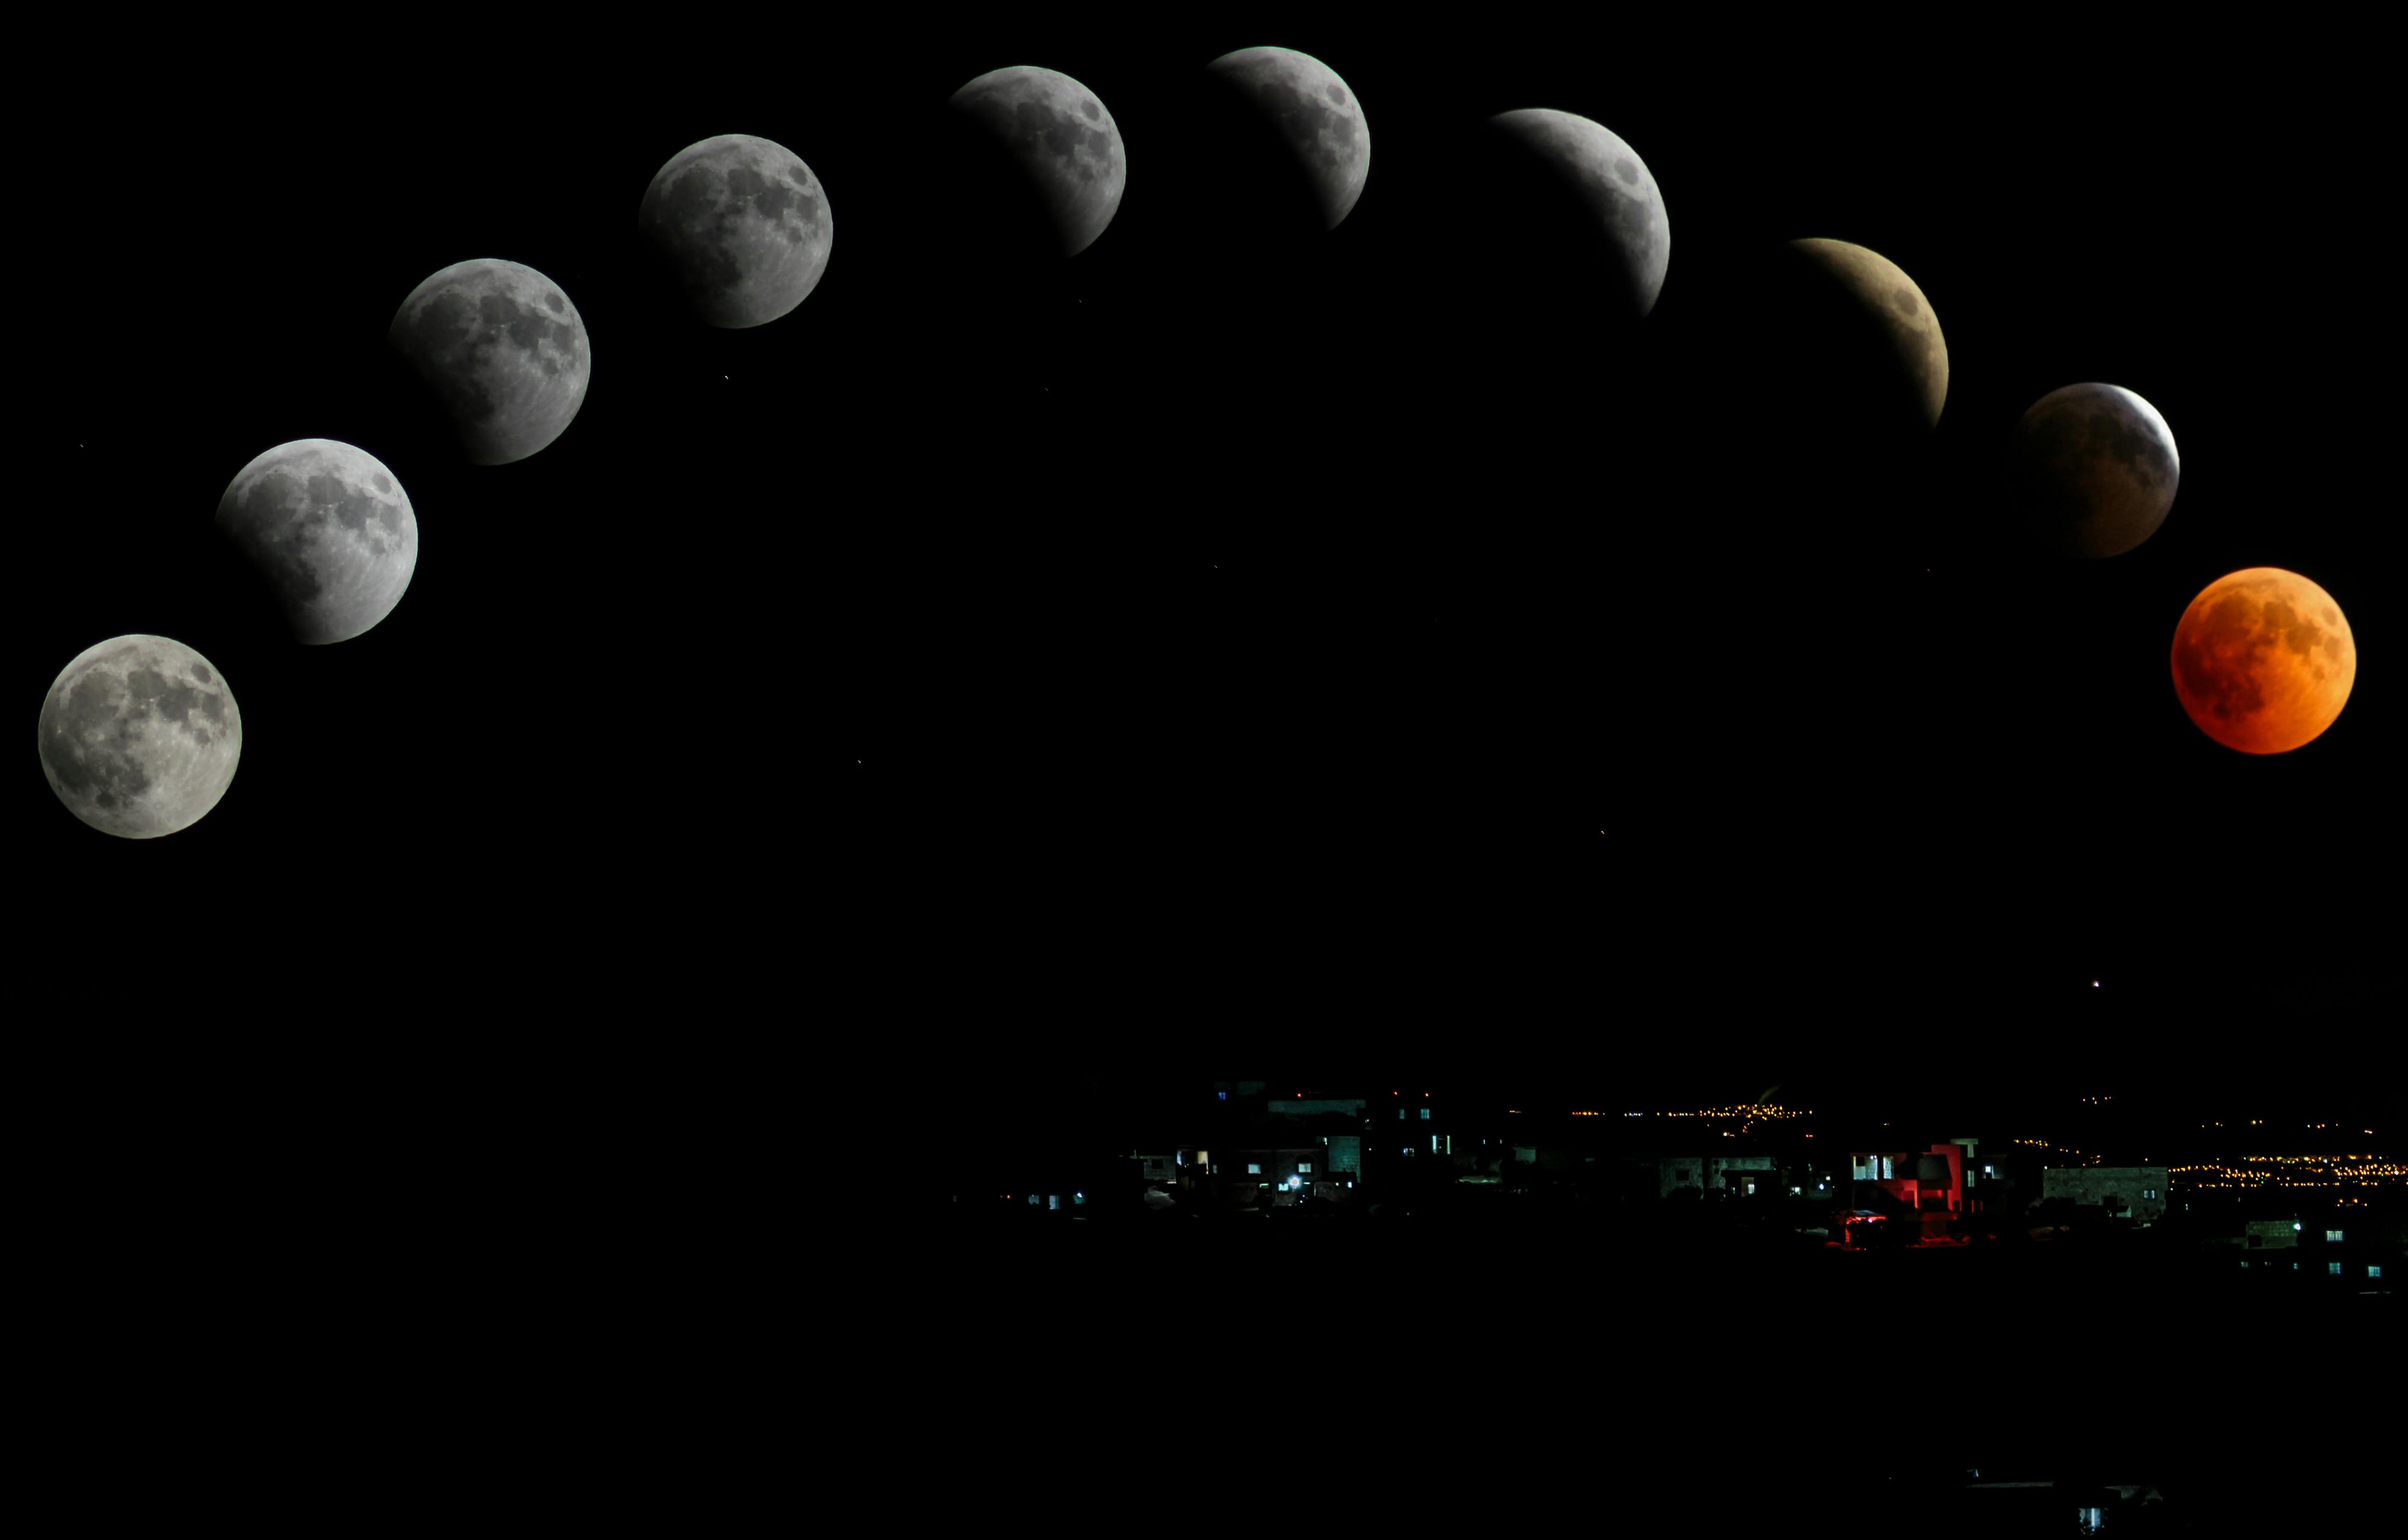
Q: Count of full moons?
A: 2